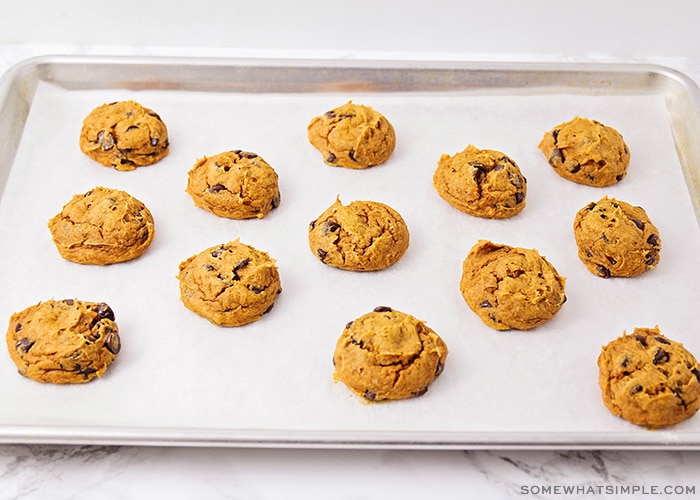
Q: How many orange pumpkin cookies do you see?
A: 13